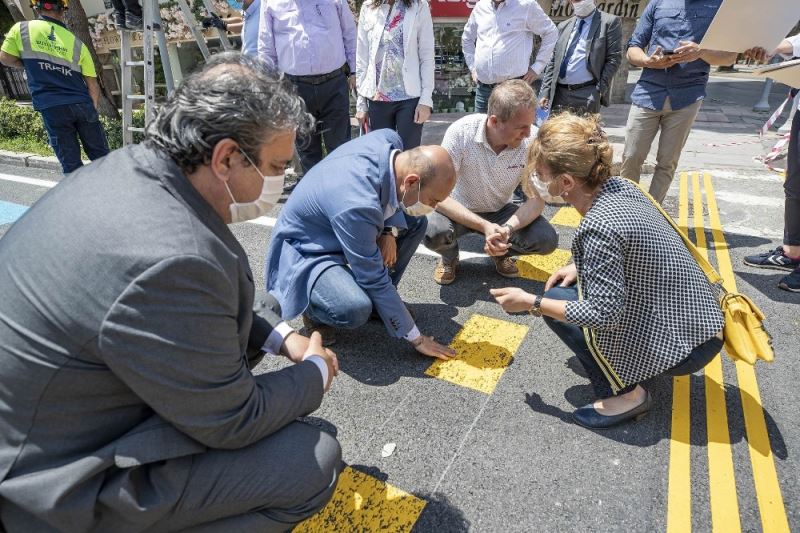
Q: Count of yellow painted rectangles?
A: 4